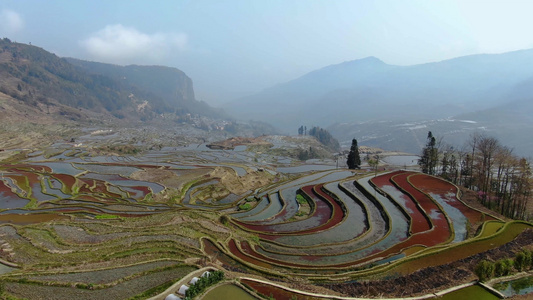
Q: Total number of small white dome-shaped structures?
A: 4